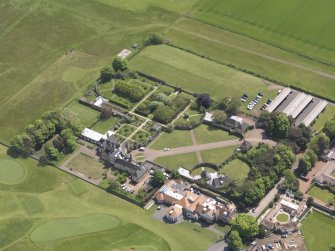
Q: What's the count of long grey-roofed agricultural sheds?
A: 3